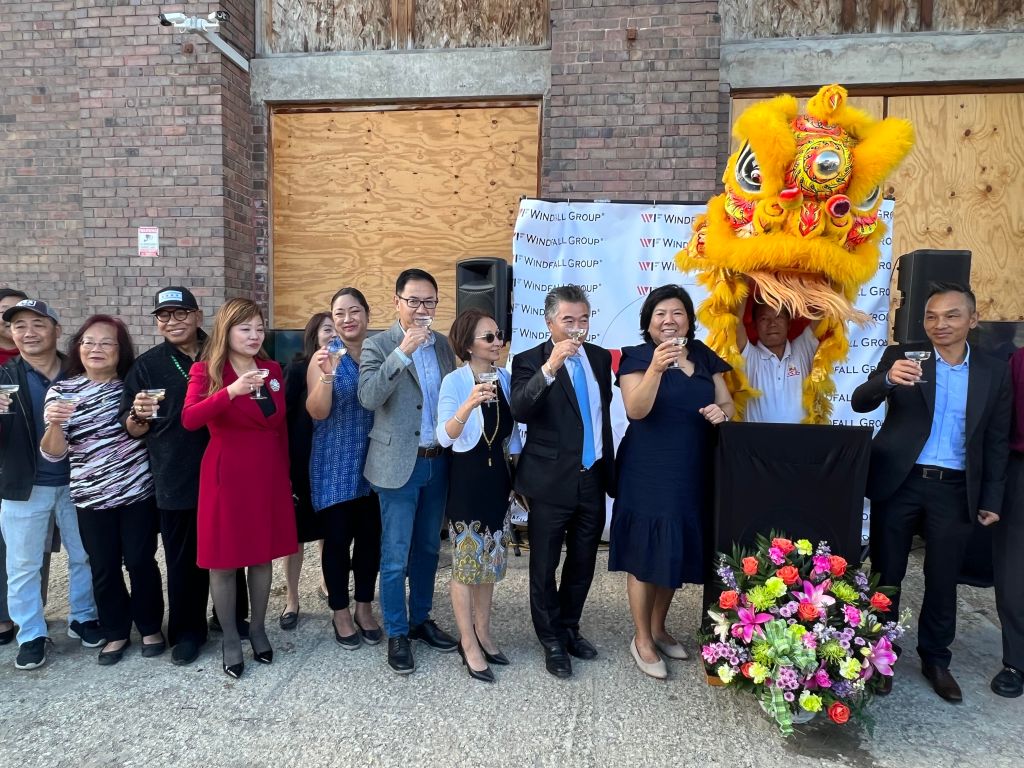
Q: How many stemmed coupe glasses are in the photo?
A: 10